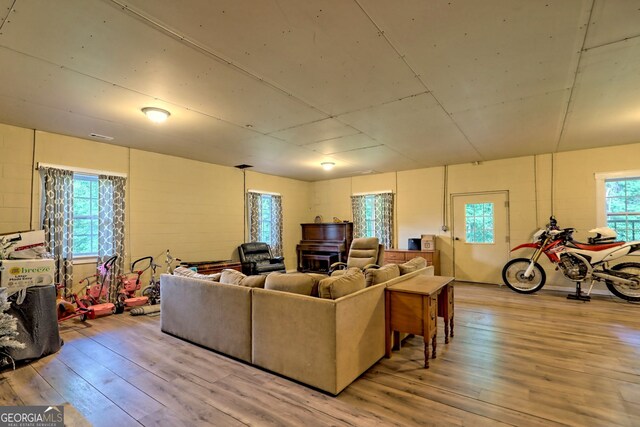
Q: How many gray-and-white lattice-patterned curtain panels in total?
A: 6